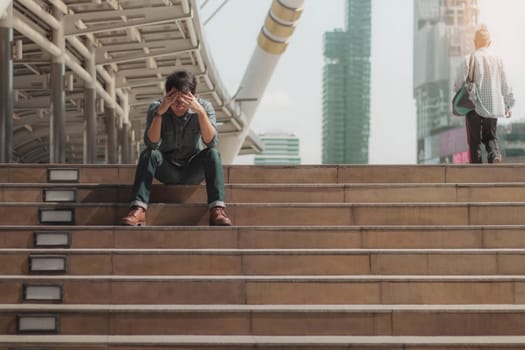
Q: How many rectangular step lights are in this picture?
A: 7